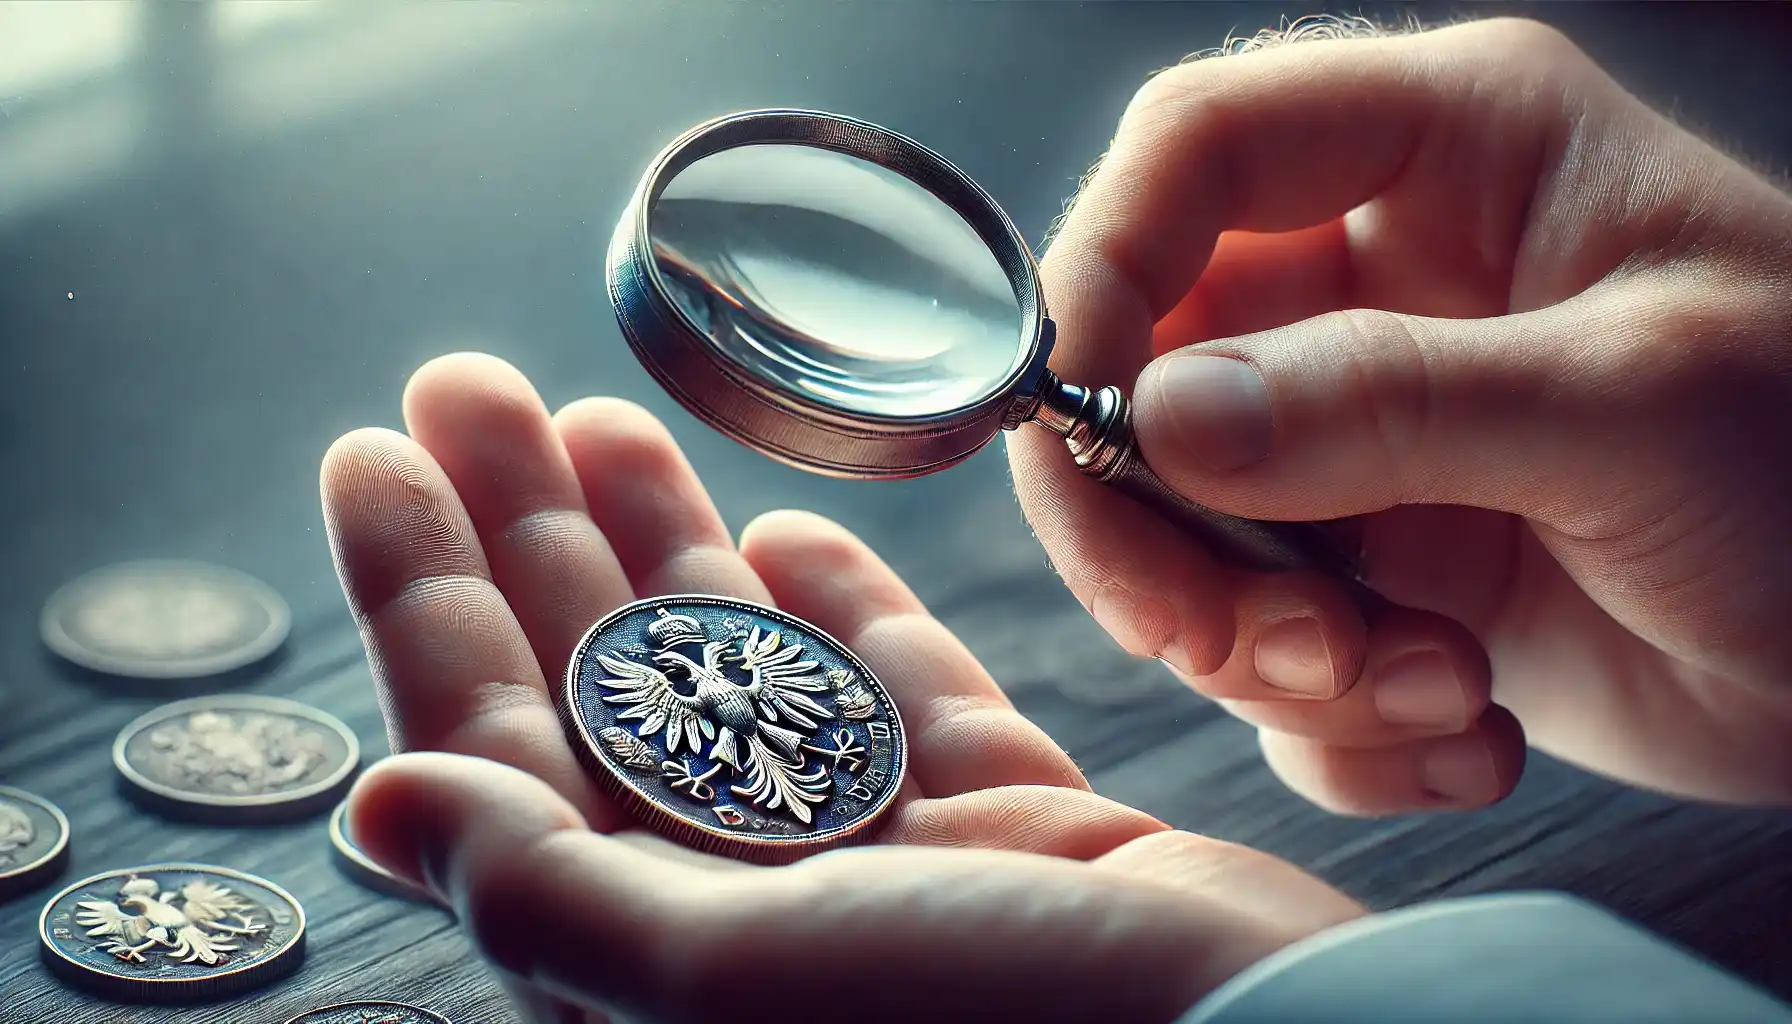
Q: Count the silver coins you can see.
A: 7